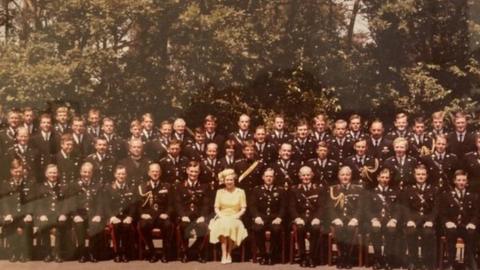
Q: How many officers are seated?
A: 12